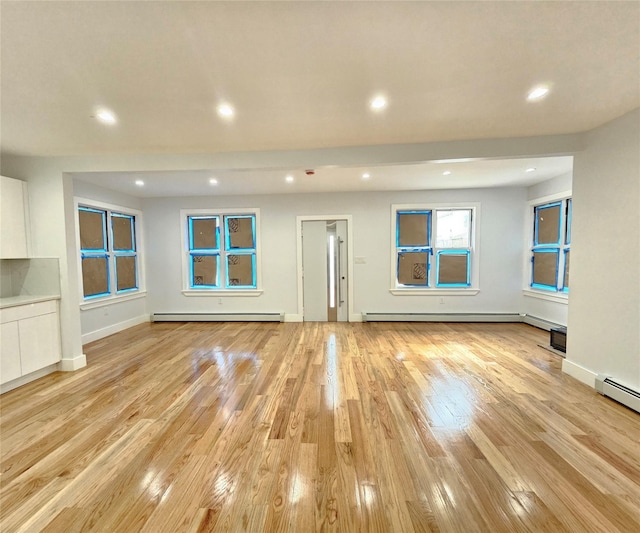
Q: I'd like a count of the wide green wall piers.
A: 0